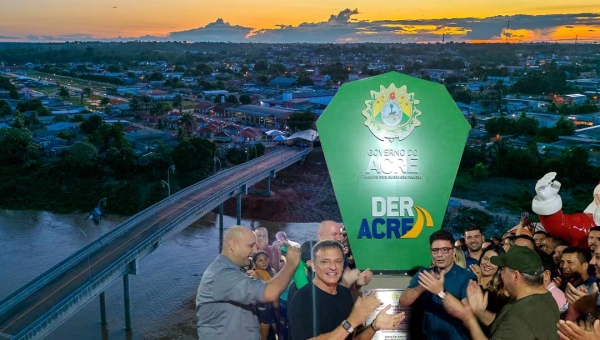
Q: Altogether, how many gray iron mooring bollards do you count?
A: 0